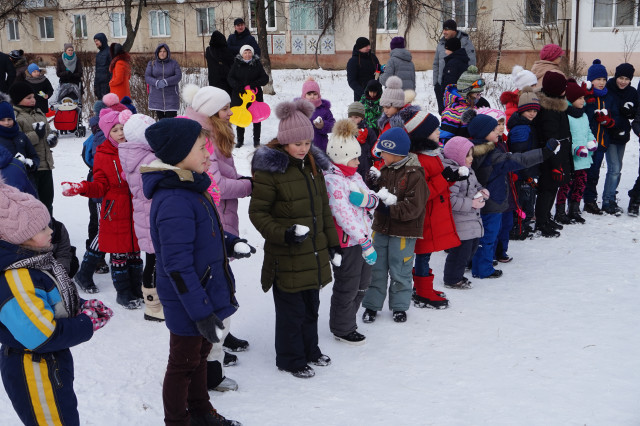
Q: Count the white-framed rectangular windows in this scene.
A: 11